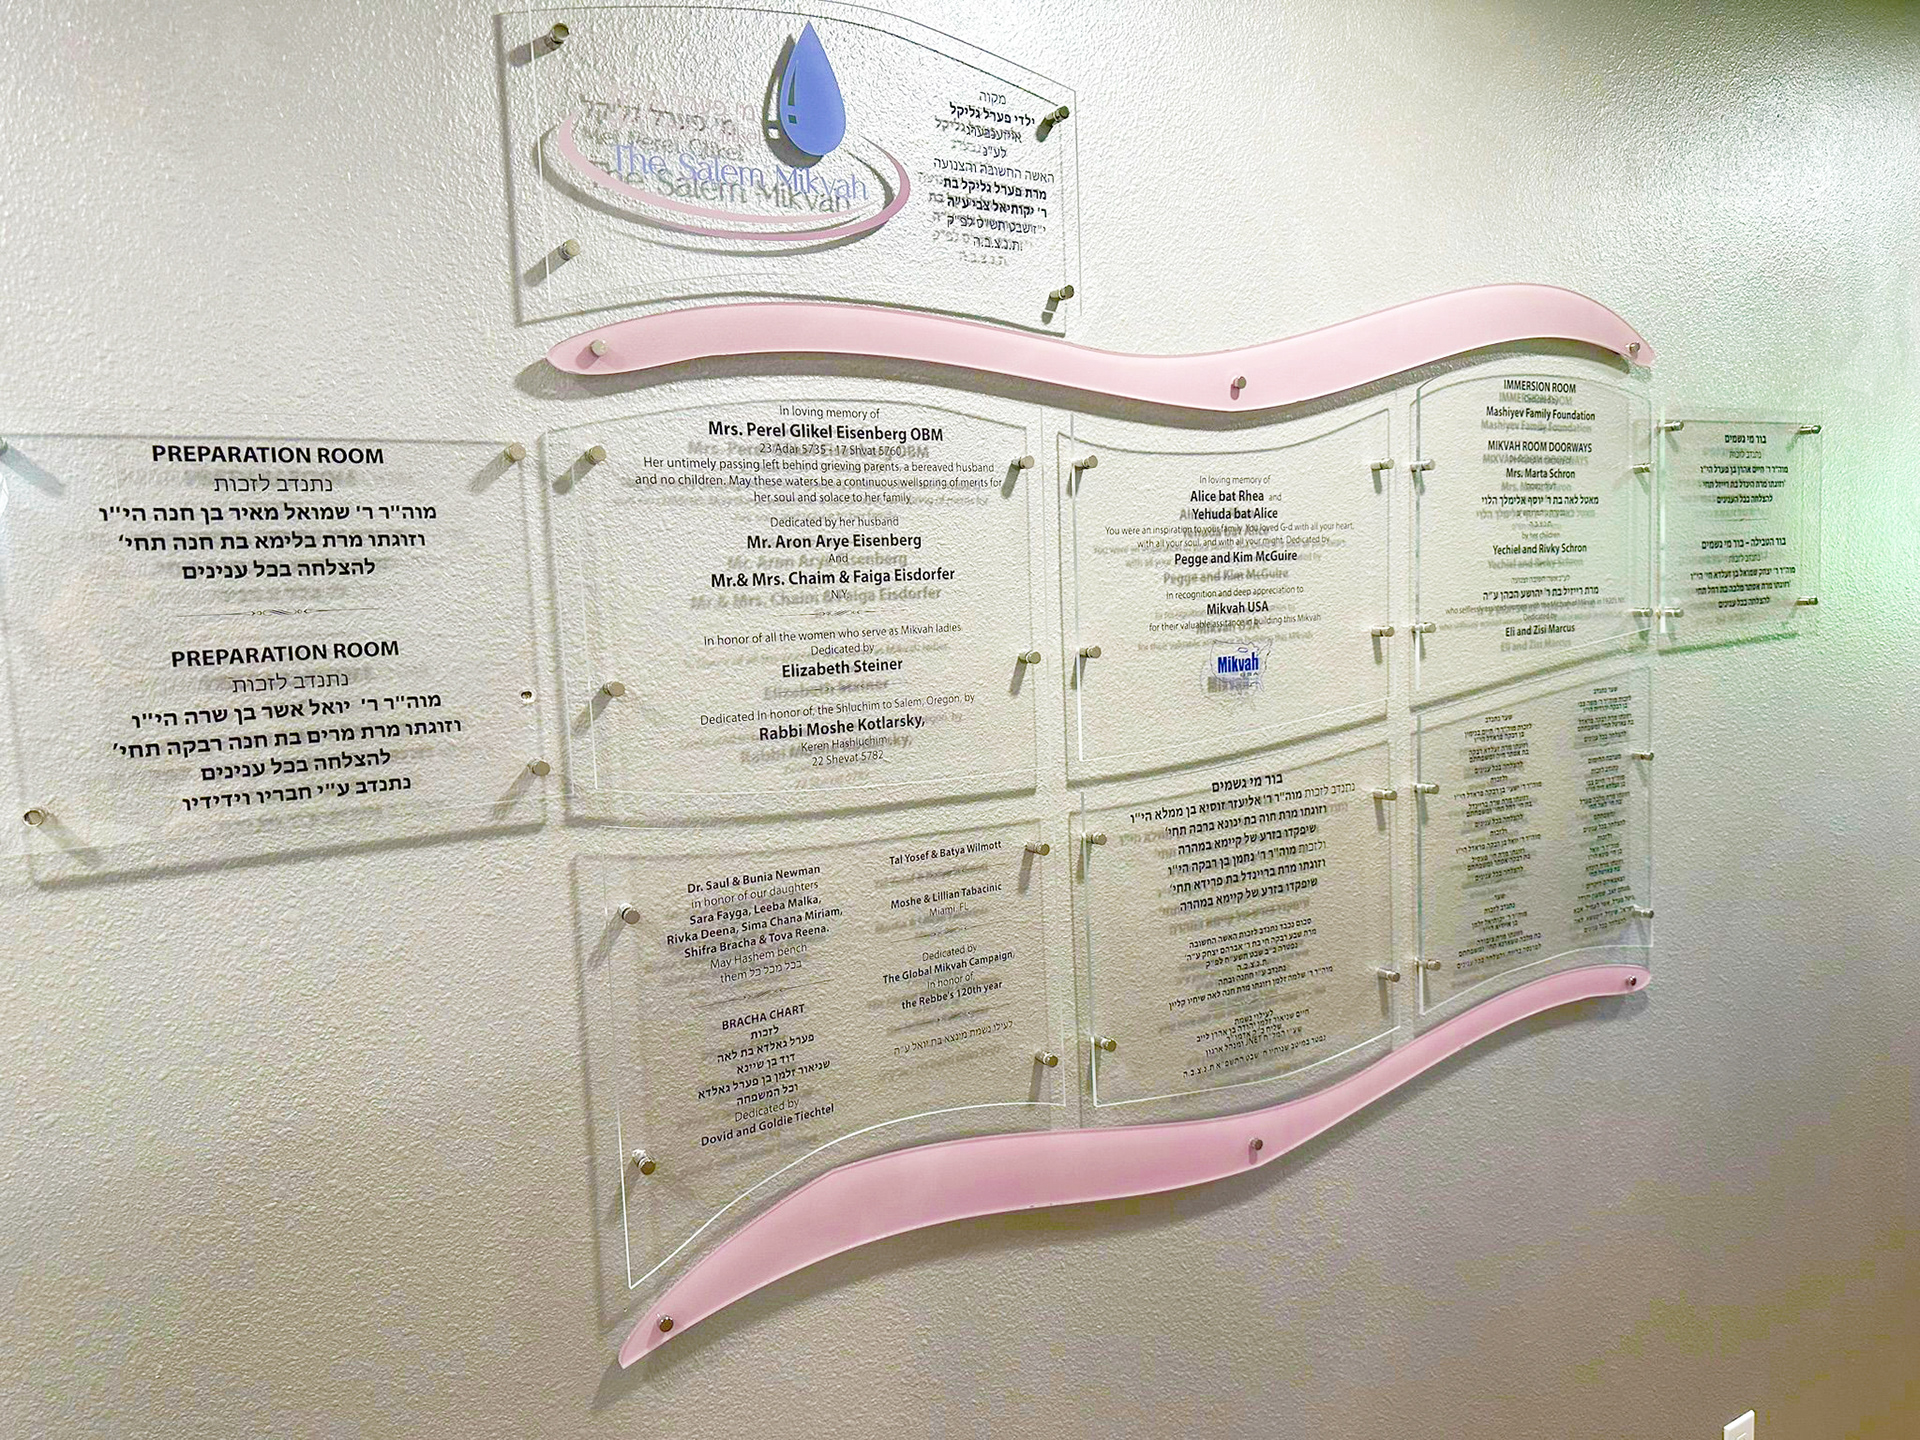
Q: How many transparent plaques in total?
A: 9